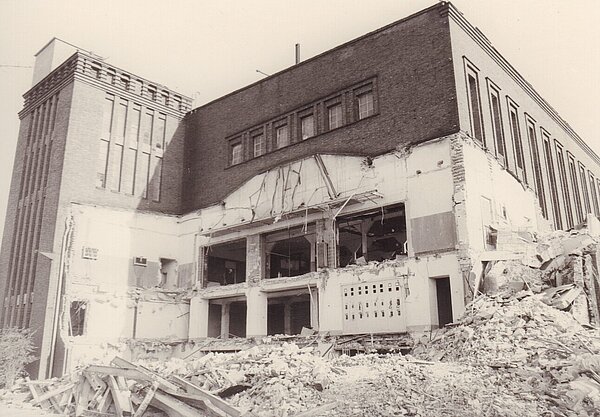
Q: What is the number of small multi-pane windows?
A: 6